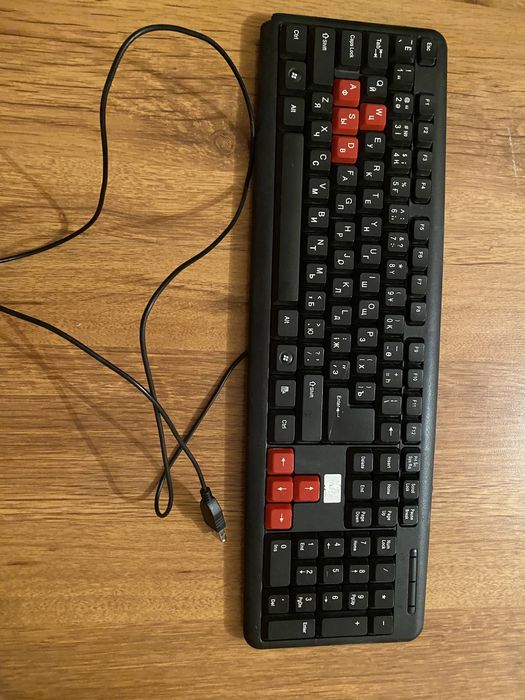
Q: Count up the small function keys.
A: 12